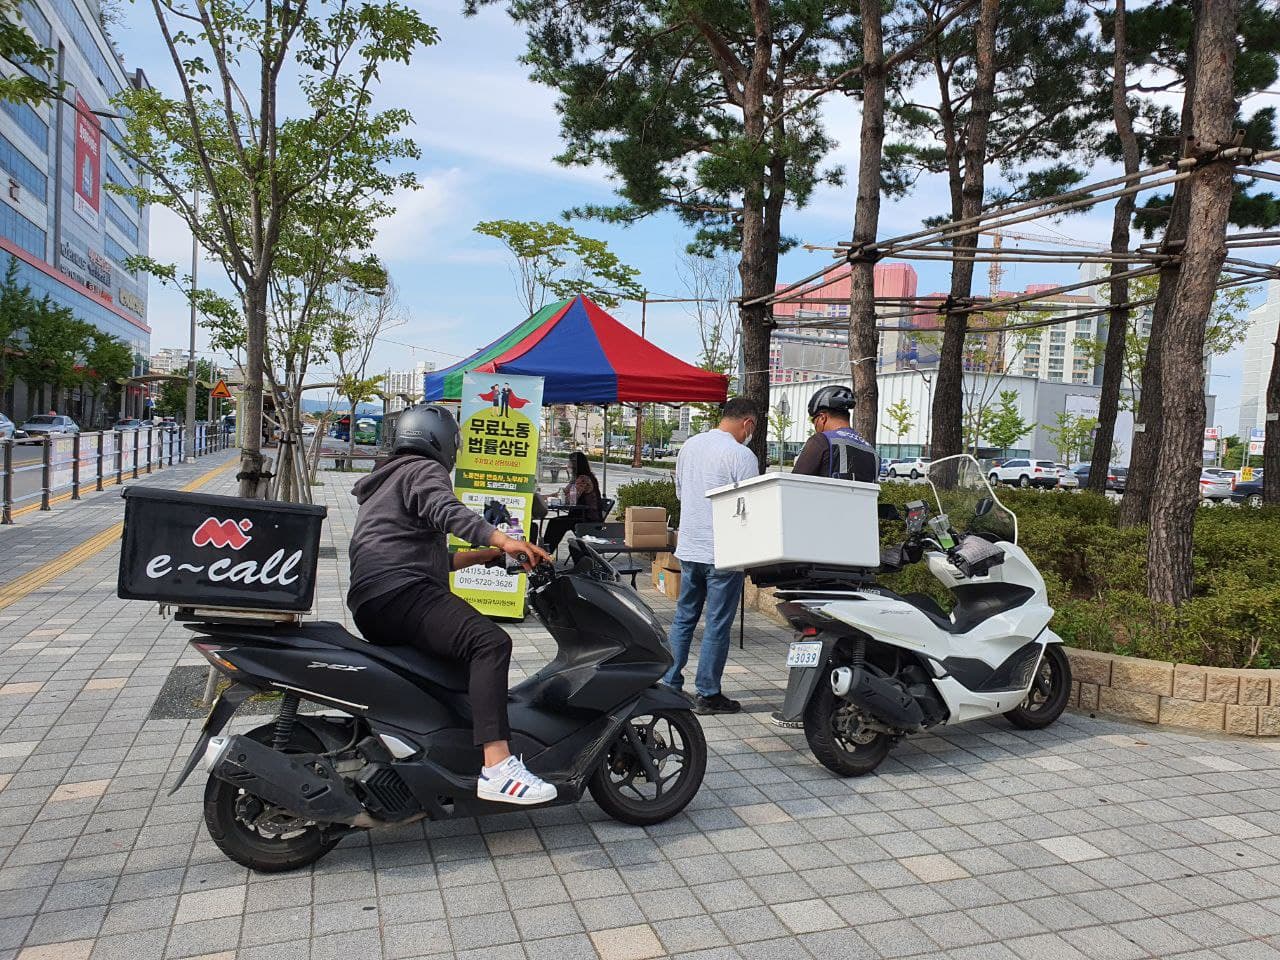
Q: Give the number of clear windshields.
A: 1